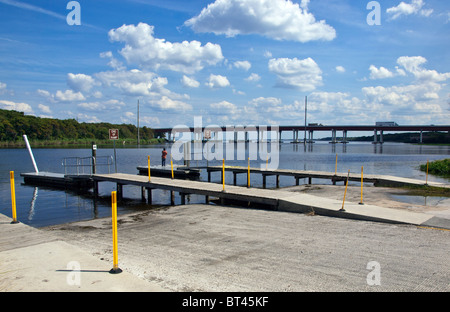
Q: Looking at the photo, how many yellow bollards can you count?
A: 11